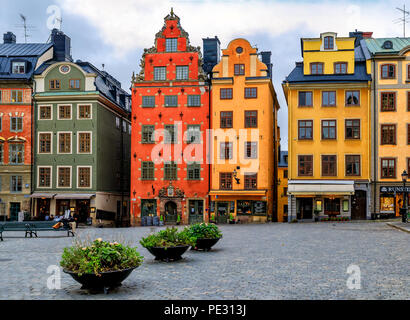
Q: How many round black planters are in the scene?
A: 3